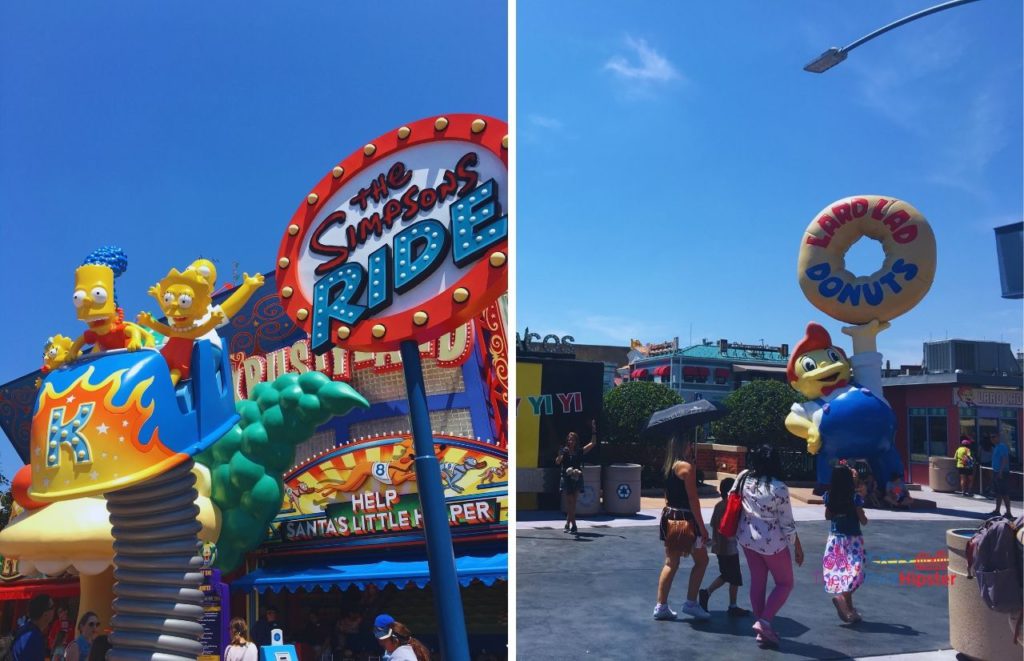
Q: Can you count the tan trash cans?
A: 4